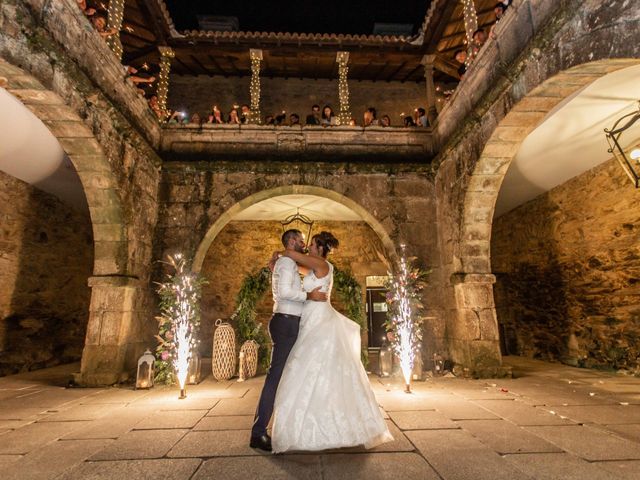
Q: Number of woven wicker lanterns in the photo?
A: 2